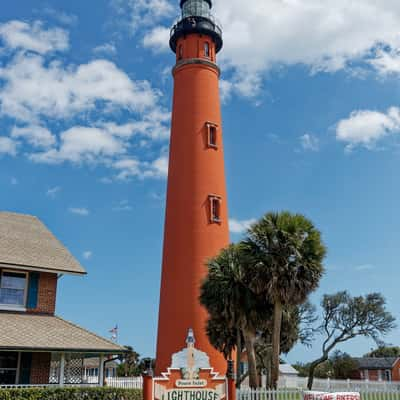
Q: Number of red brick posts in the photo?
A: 2